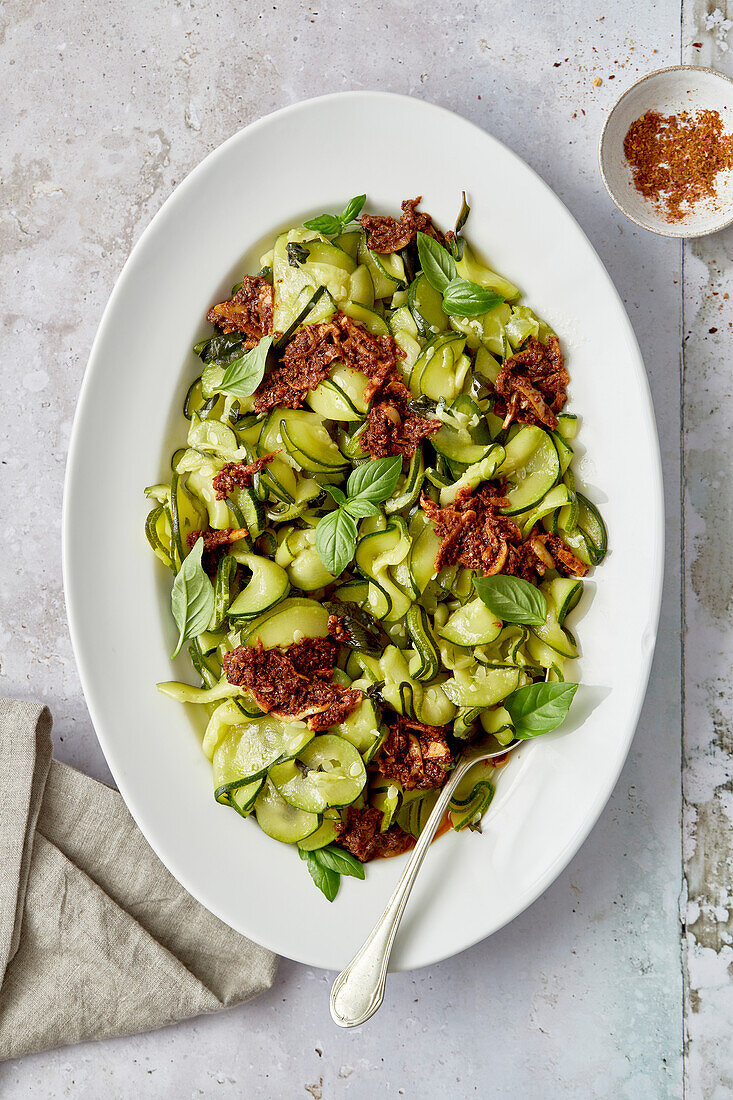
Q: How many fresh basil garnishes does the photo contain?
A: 8